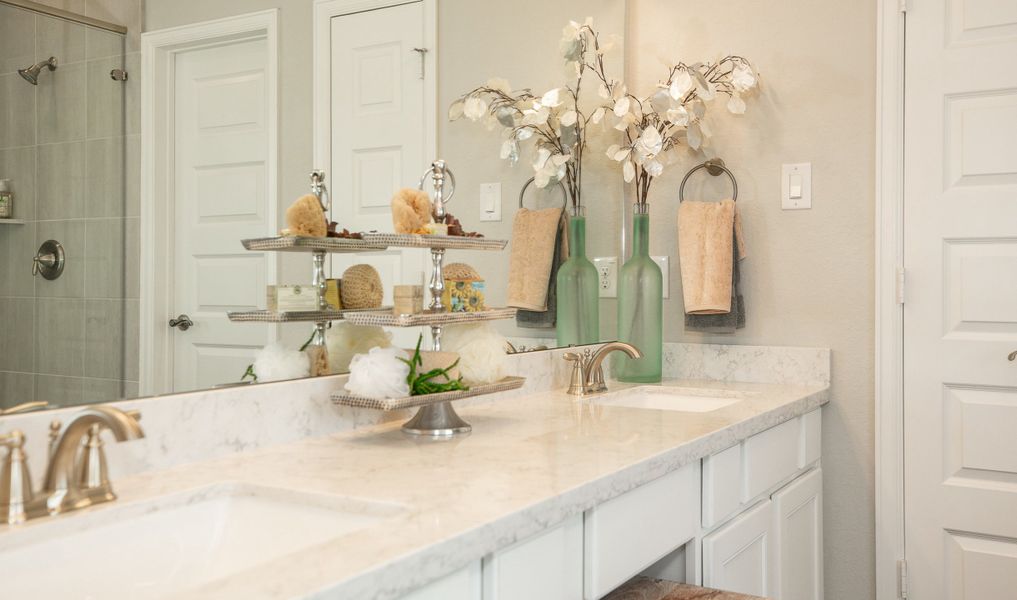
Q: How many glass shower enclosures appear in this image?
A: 1